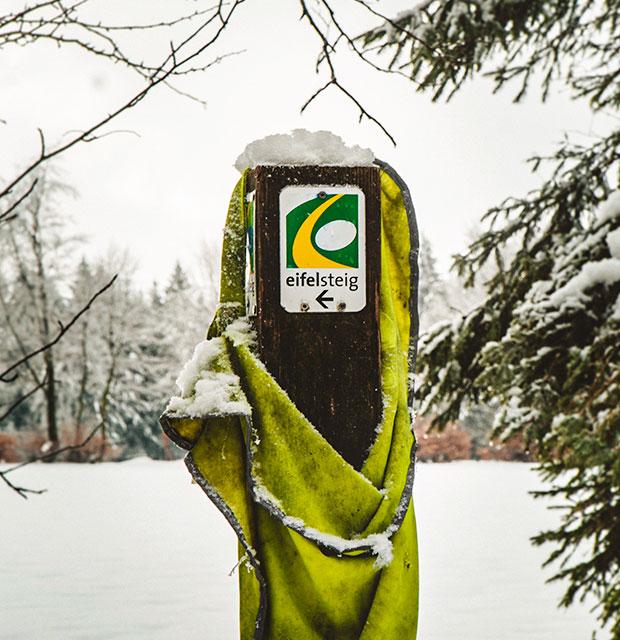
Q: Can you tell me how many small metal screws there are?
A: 3